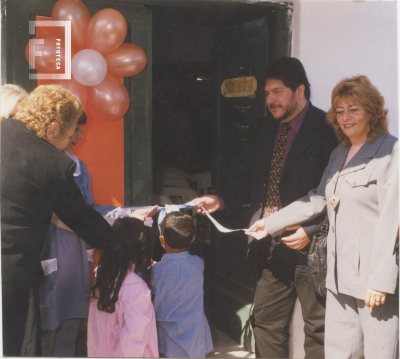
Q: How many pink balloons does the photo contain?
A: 6